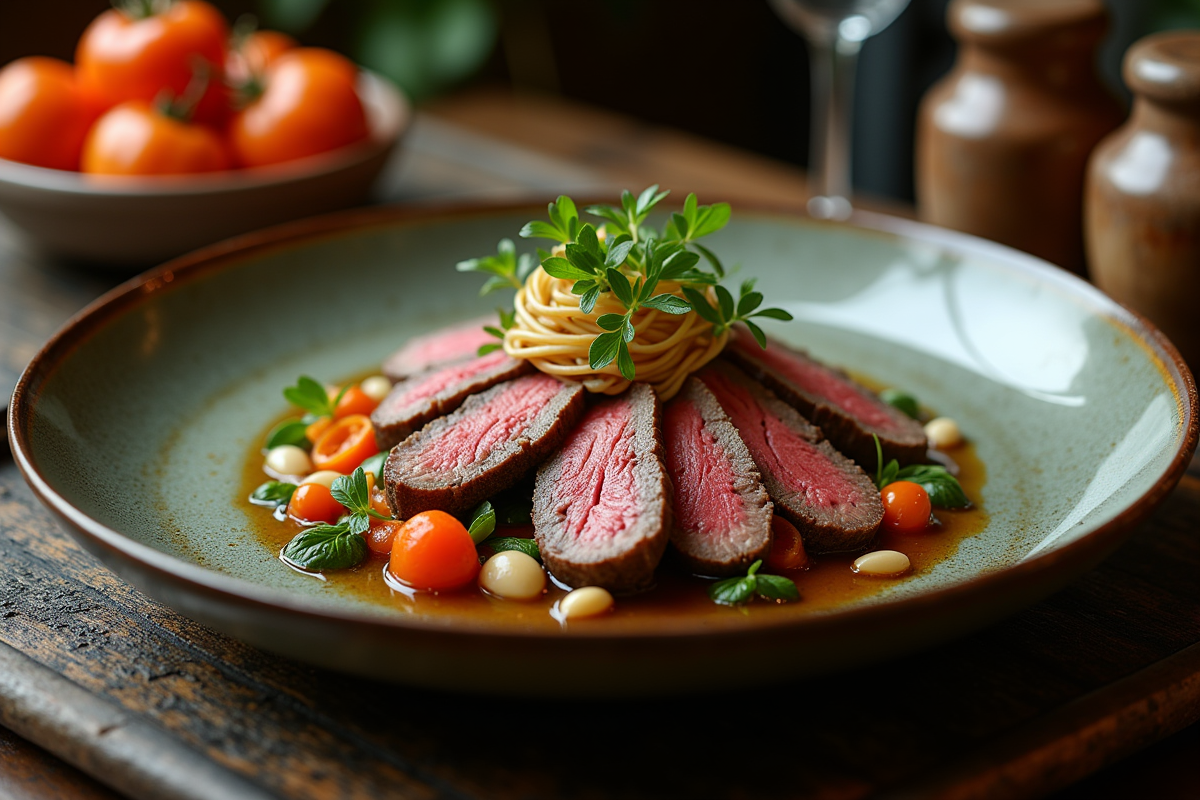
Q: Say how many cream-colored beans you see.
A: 7